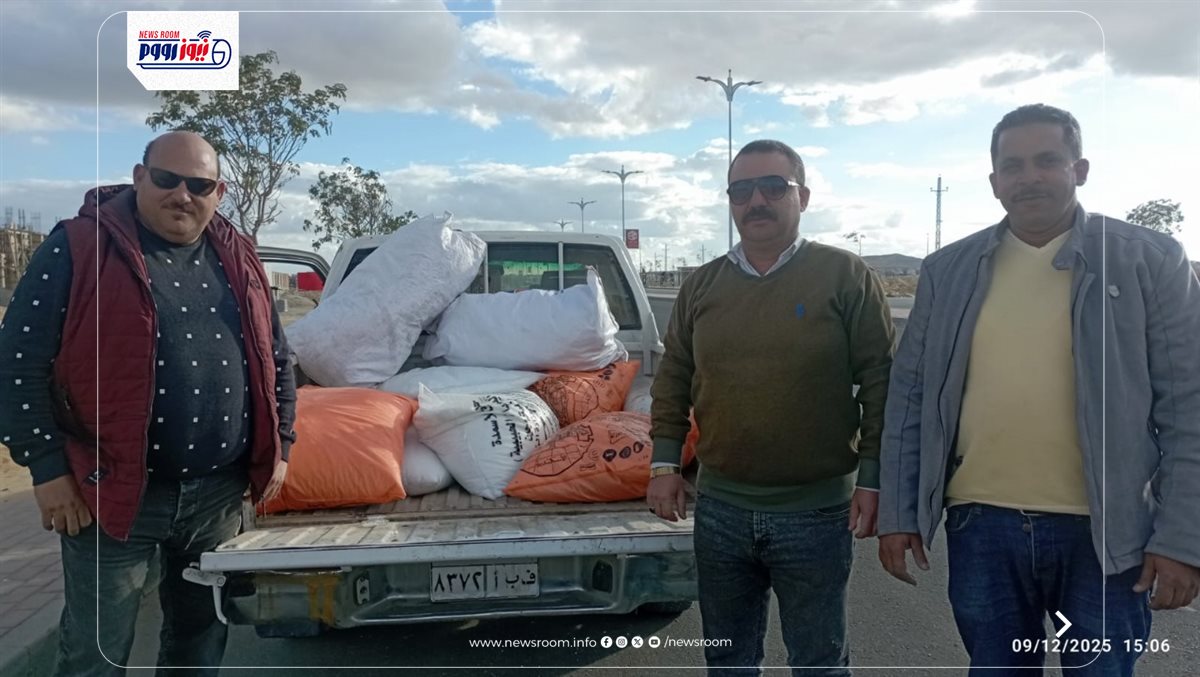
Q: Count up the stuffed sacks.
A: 9